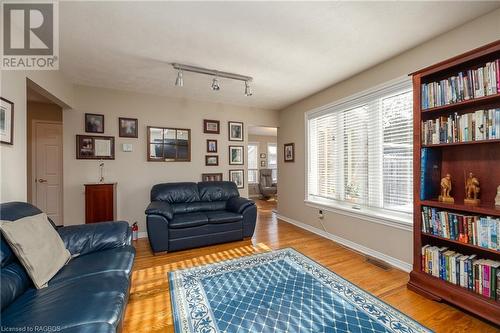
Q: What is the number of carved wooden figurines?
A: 2